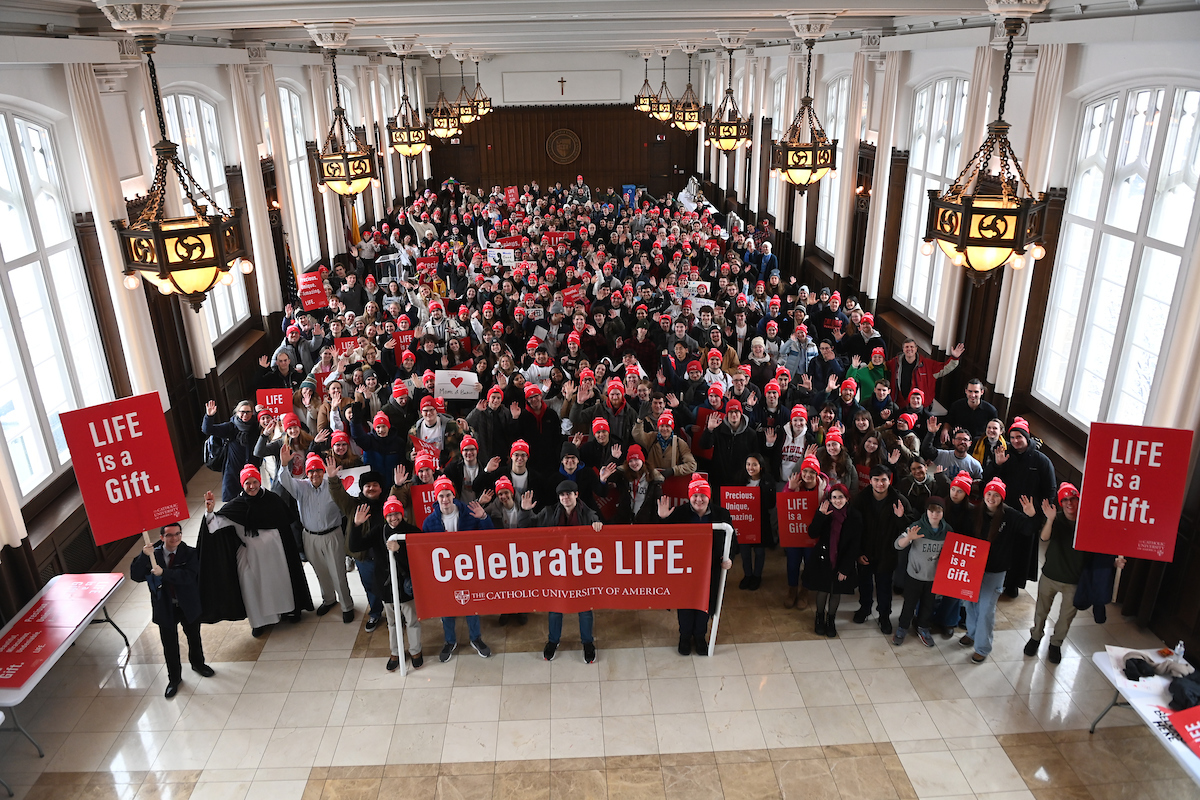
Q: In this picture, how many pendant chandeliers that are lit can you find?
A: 12